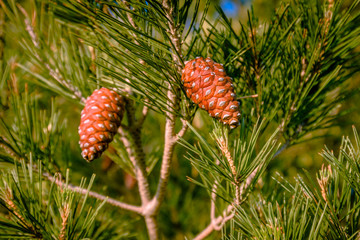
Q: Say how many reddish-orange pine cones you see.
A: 2